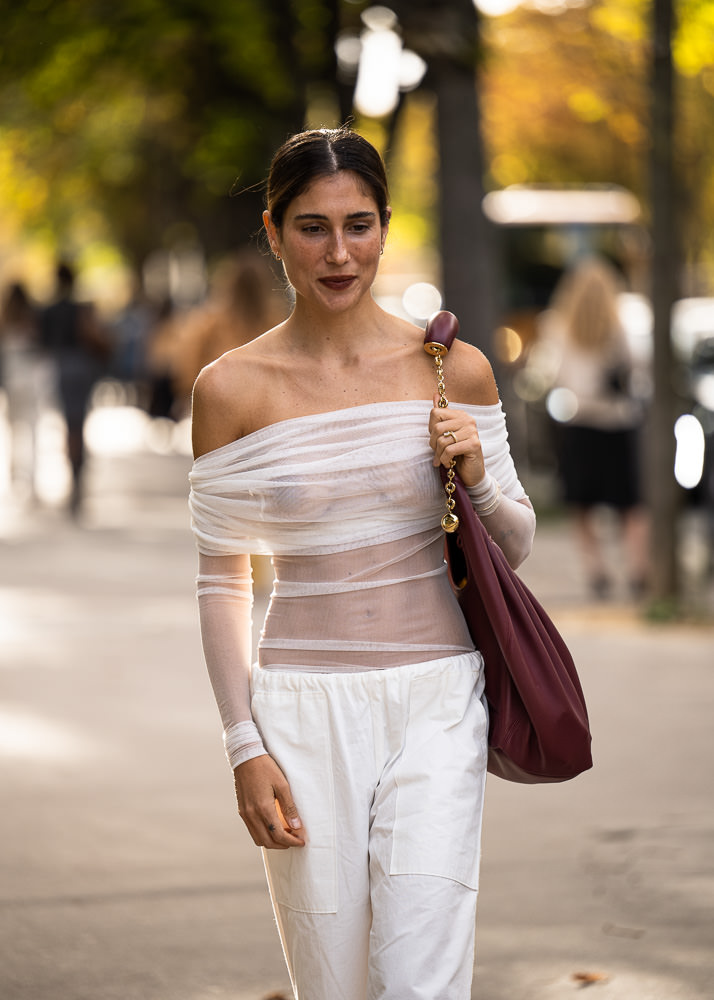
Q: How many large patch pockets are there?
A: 2